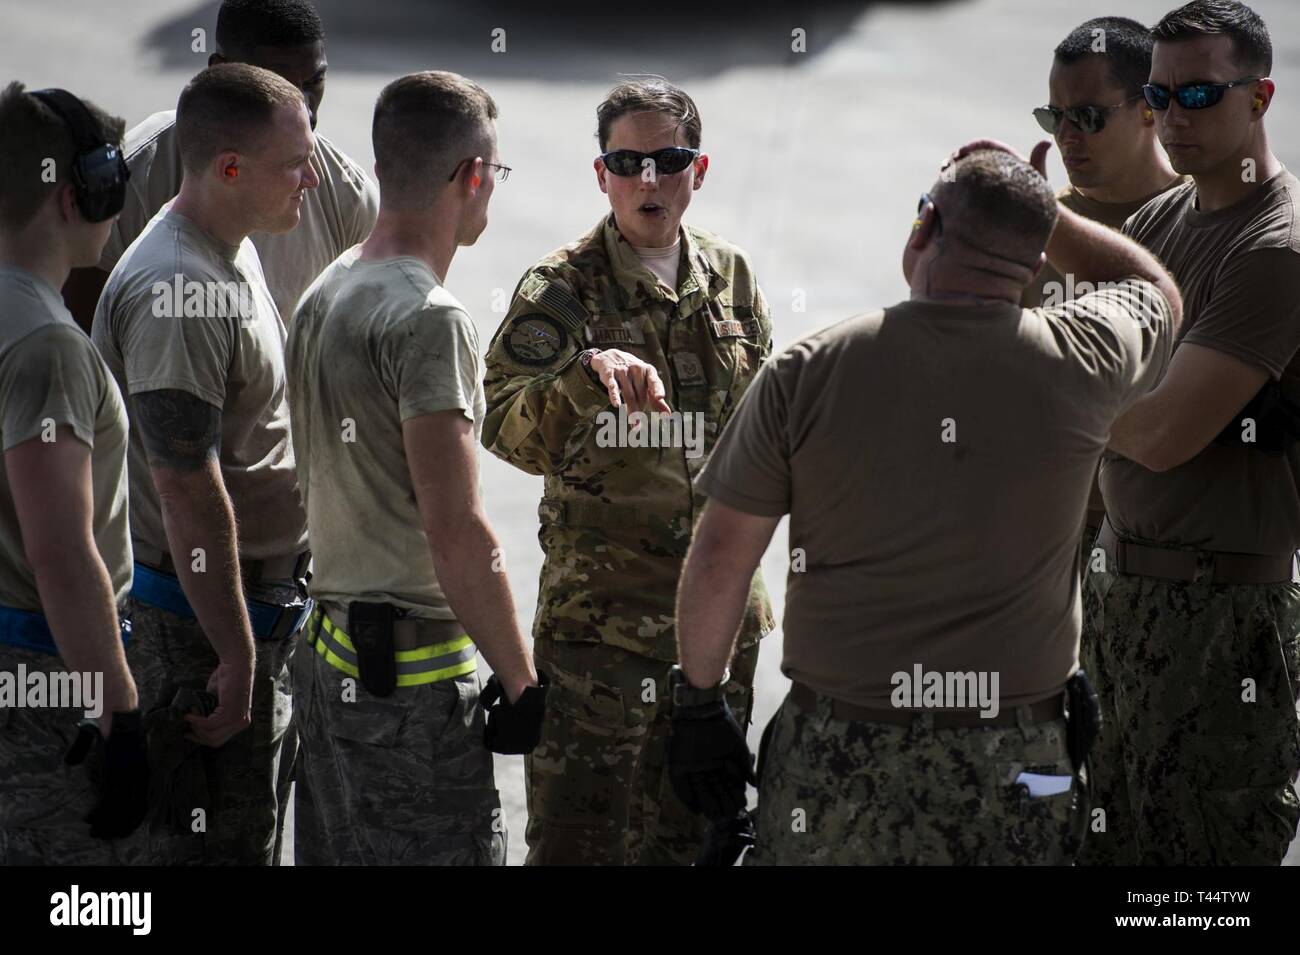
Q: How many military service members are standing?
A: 8